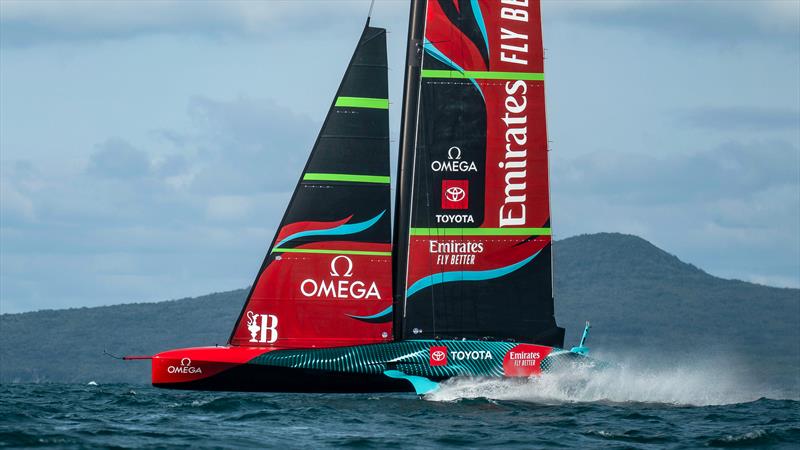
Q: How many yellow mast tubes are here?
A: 0